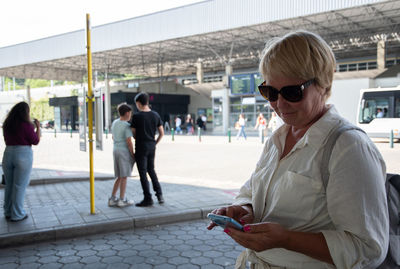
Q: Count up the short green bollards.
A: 8